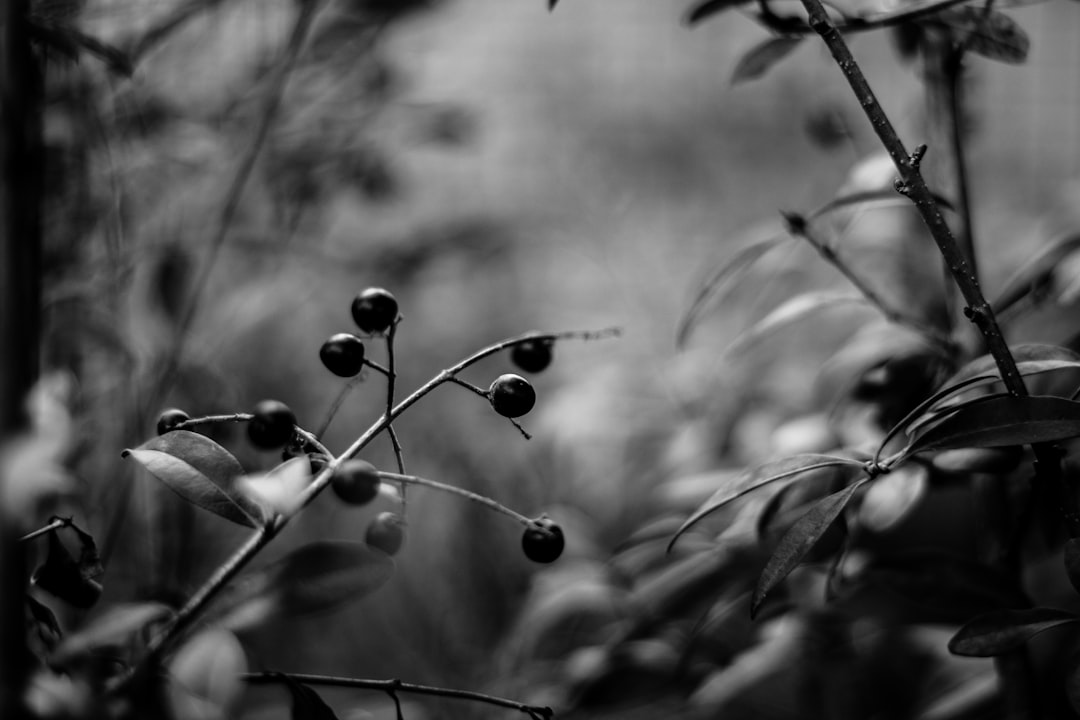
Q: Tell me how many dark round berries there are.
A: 9